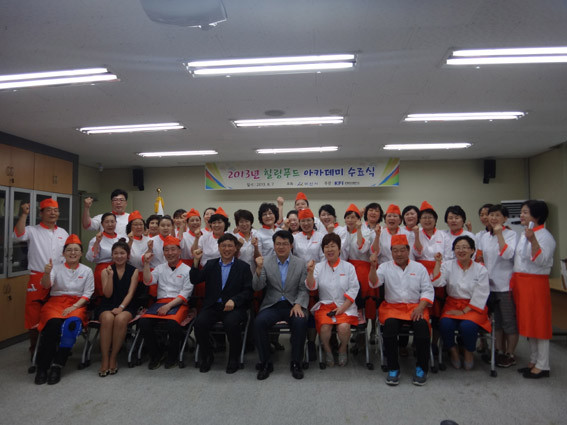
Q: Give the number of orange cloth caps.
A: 12